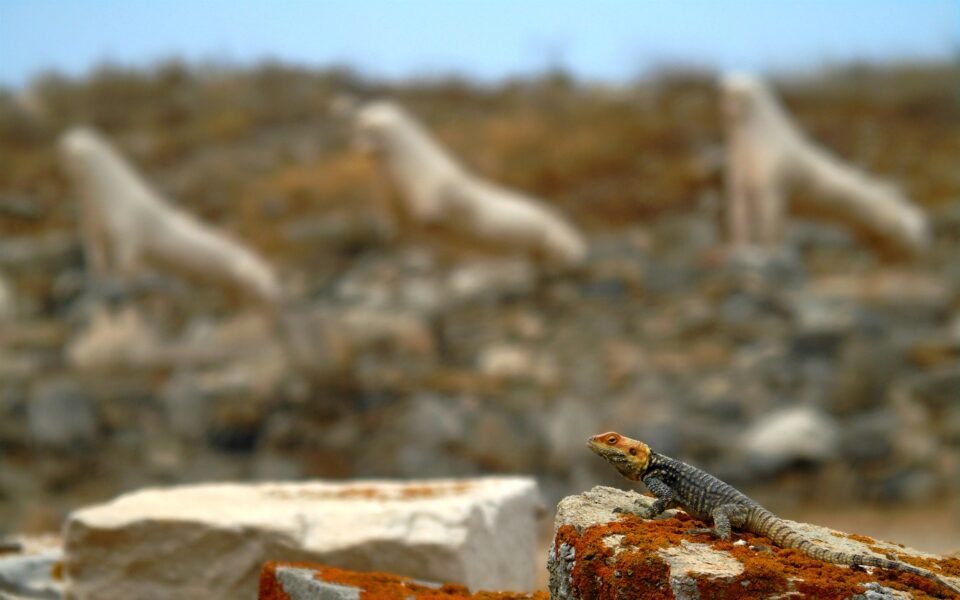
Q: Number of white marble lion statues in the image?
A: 3